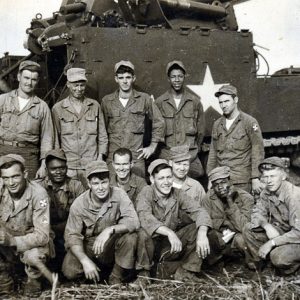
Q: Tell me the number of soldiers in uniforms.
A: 13